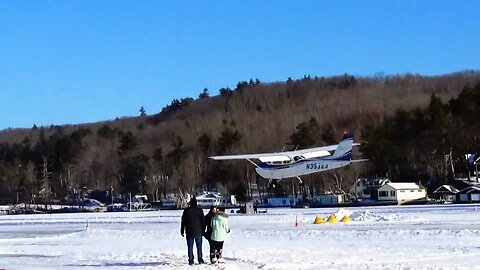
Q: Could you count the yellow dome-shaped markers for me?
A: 3